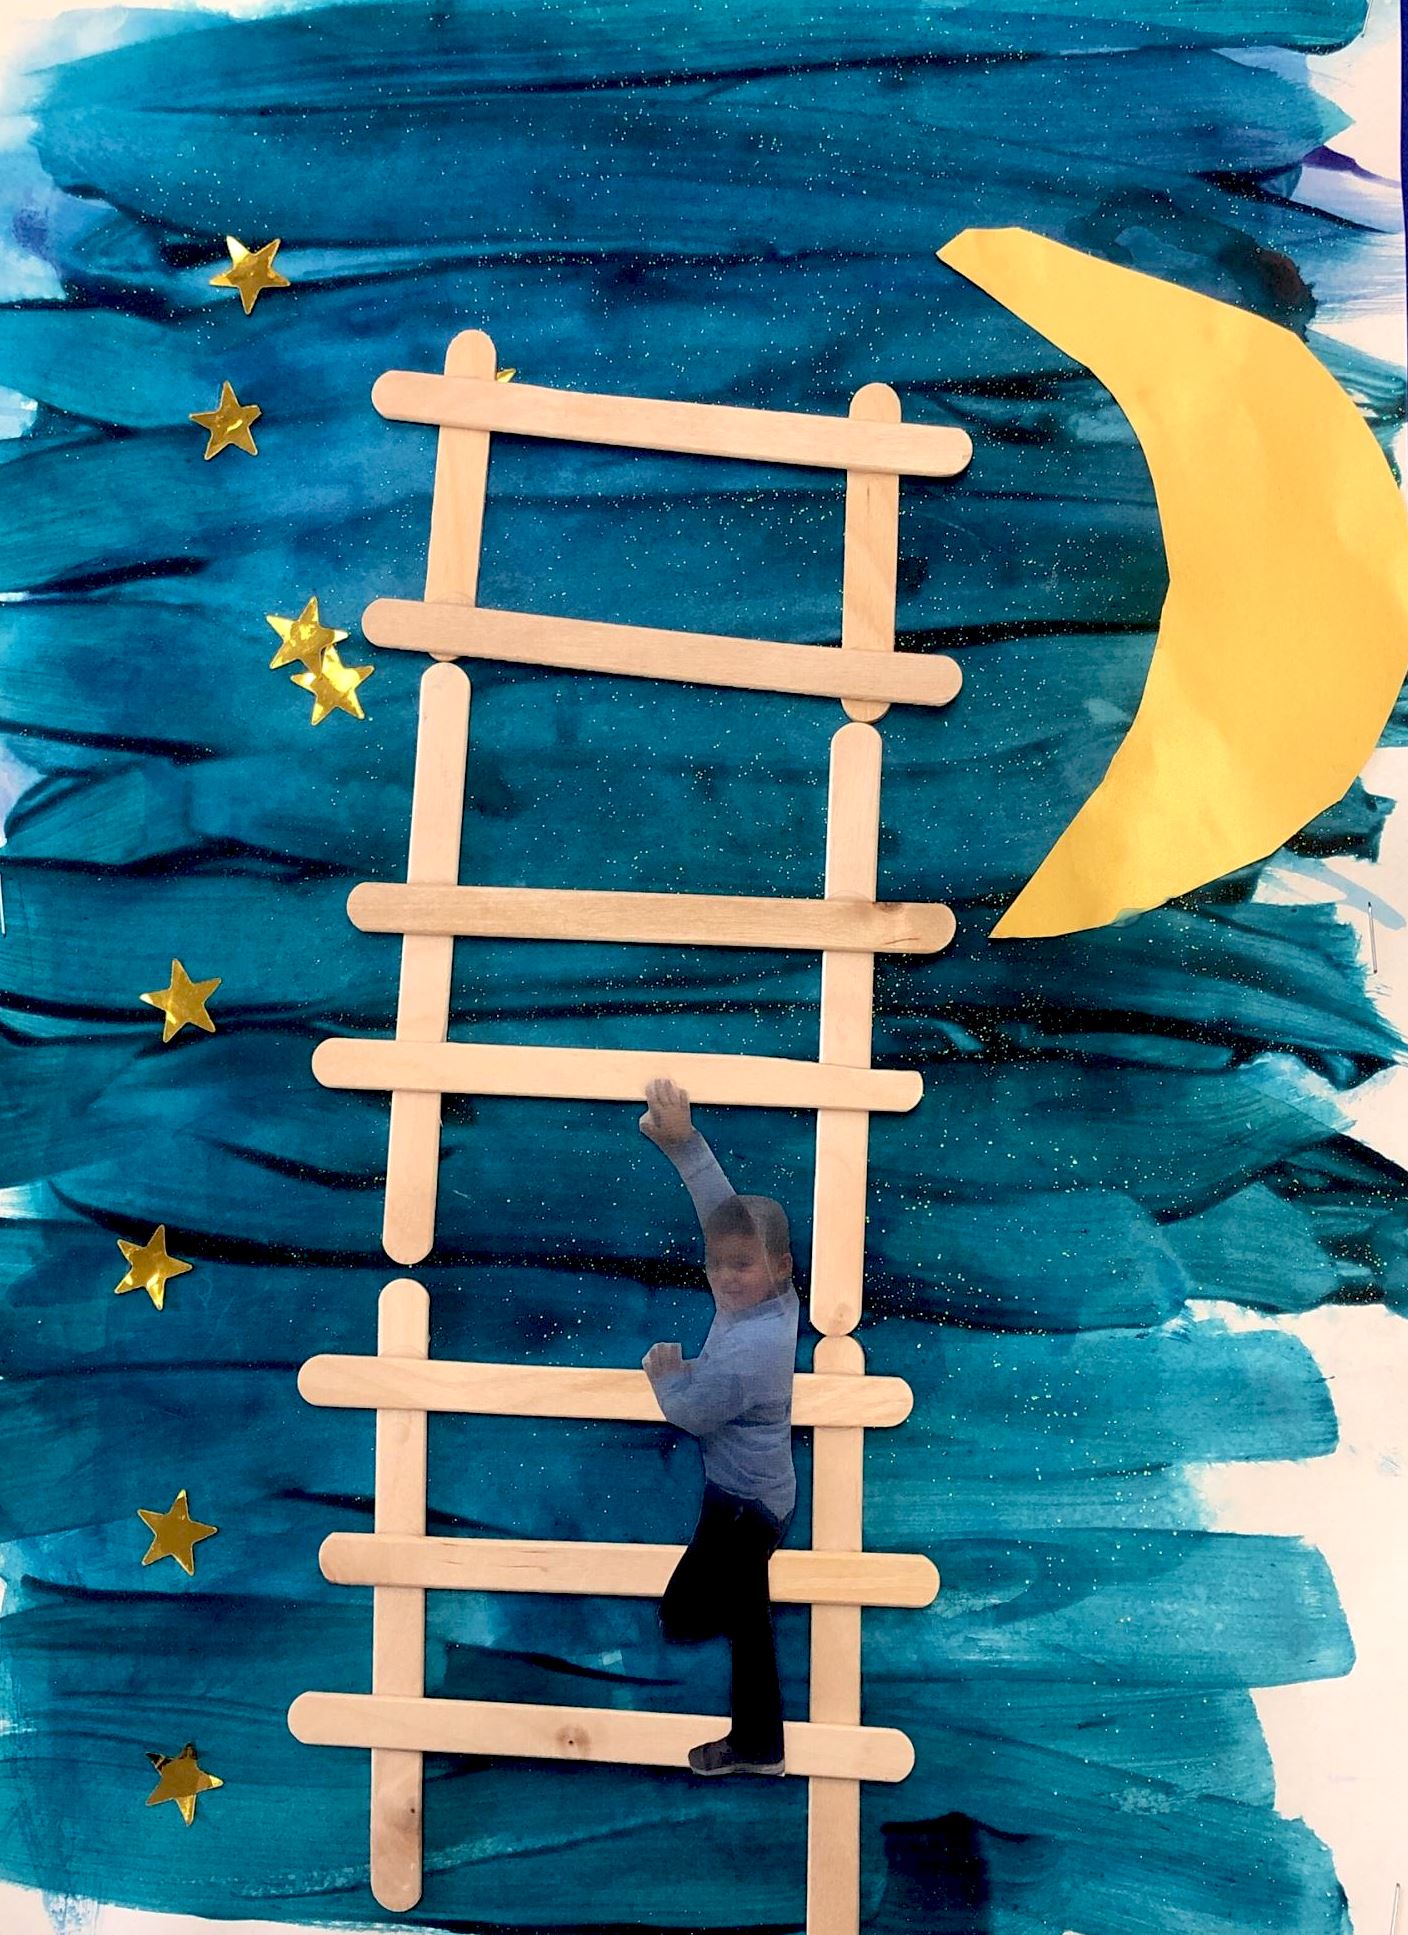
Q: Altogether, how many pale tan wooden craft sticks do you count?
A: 13